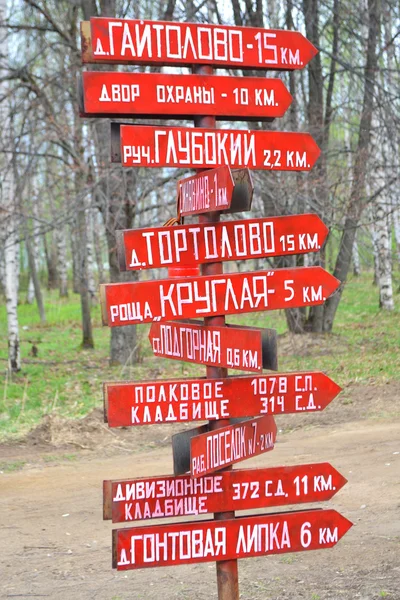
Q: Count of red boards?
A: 11